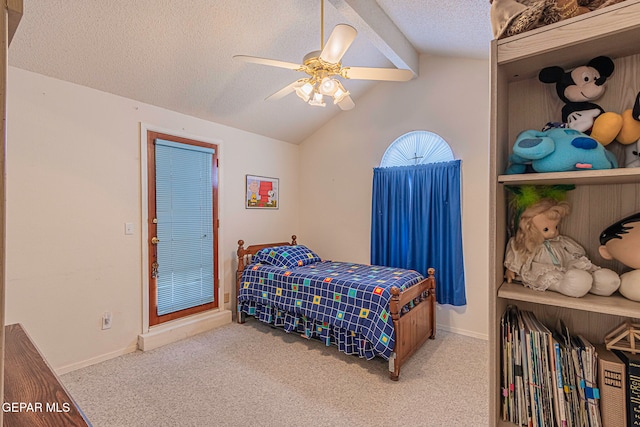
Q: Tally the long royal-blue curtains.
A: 2